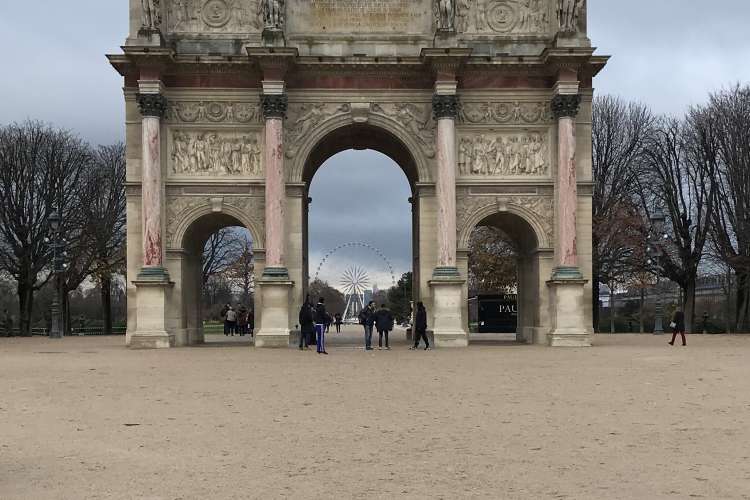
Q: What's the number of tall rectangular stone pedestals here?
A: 4